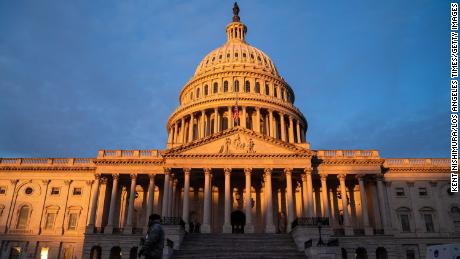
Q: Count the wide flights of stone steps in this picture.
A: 1